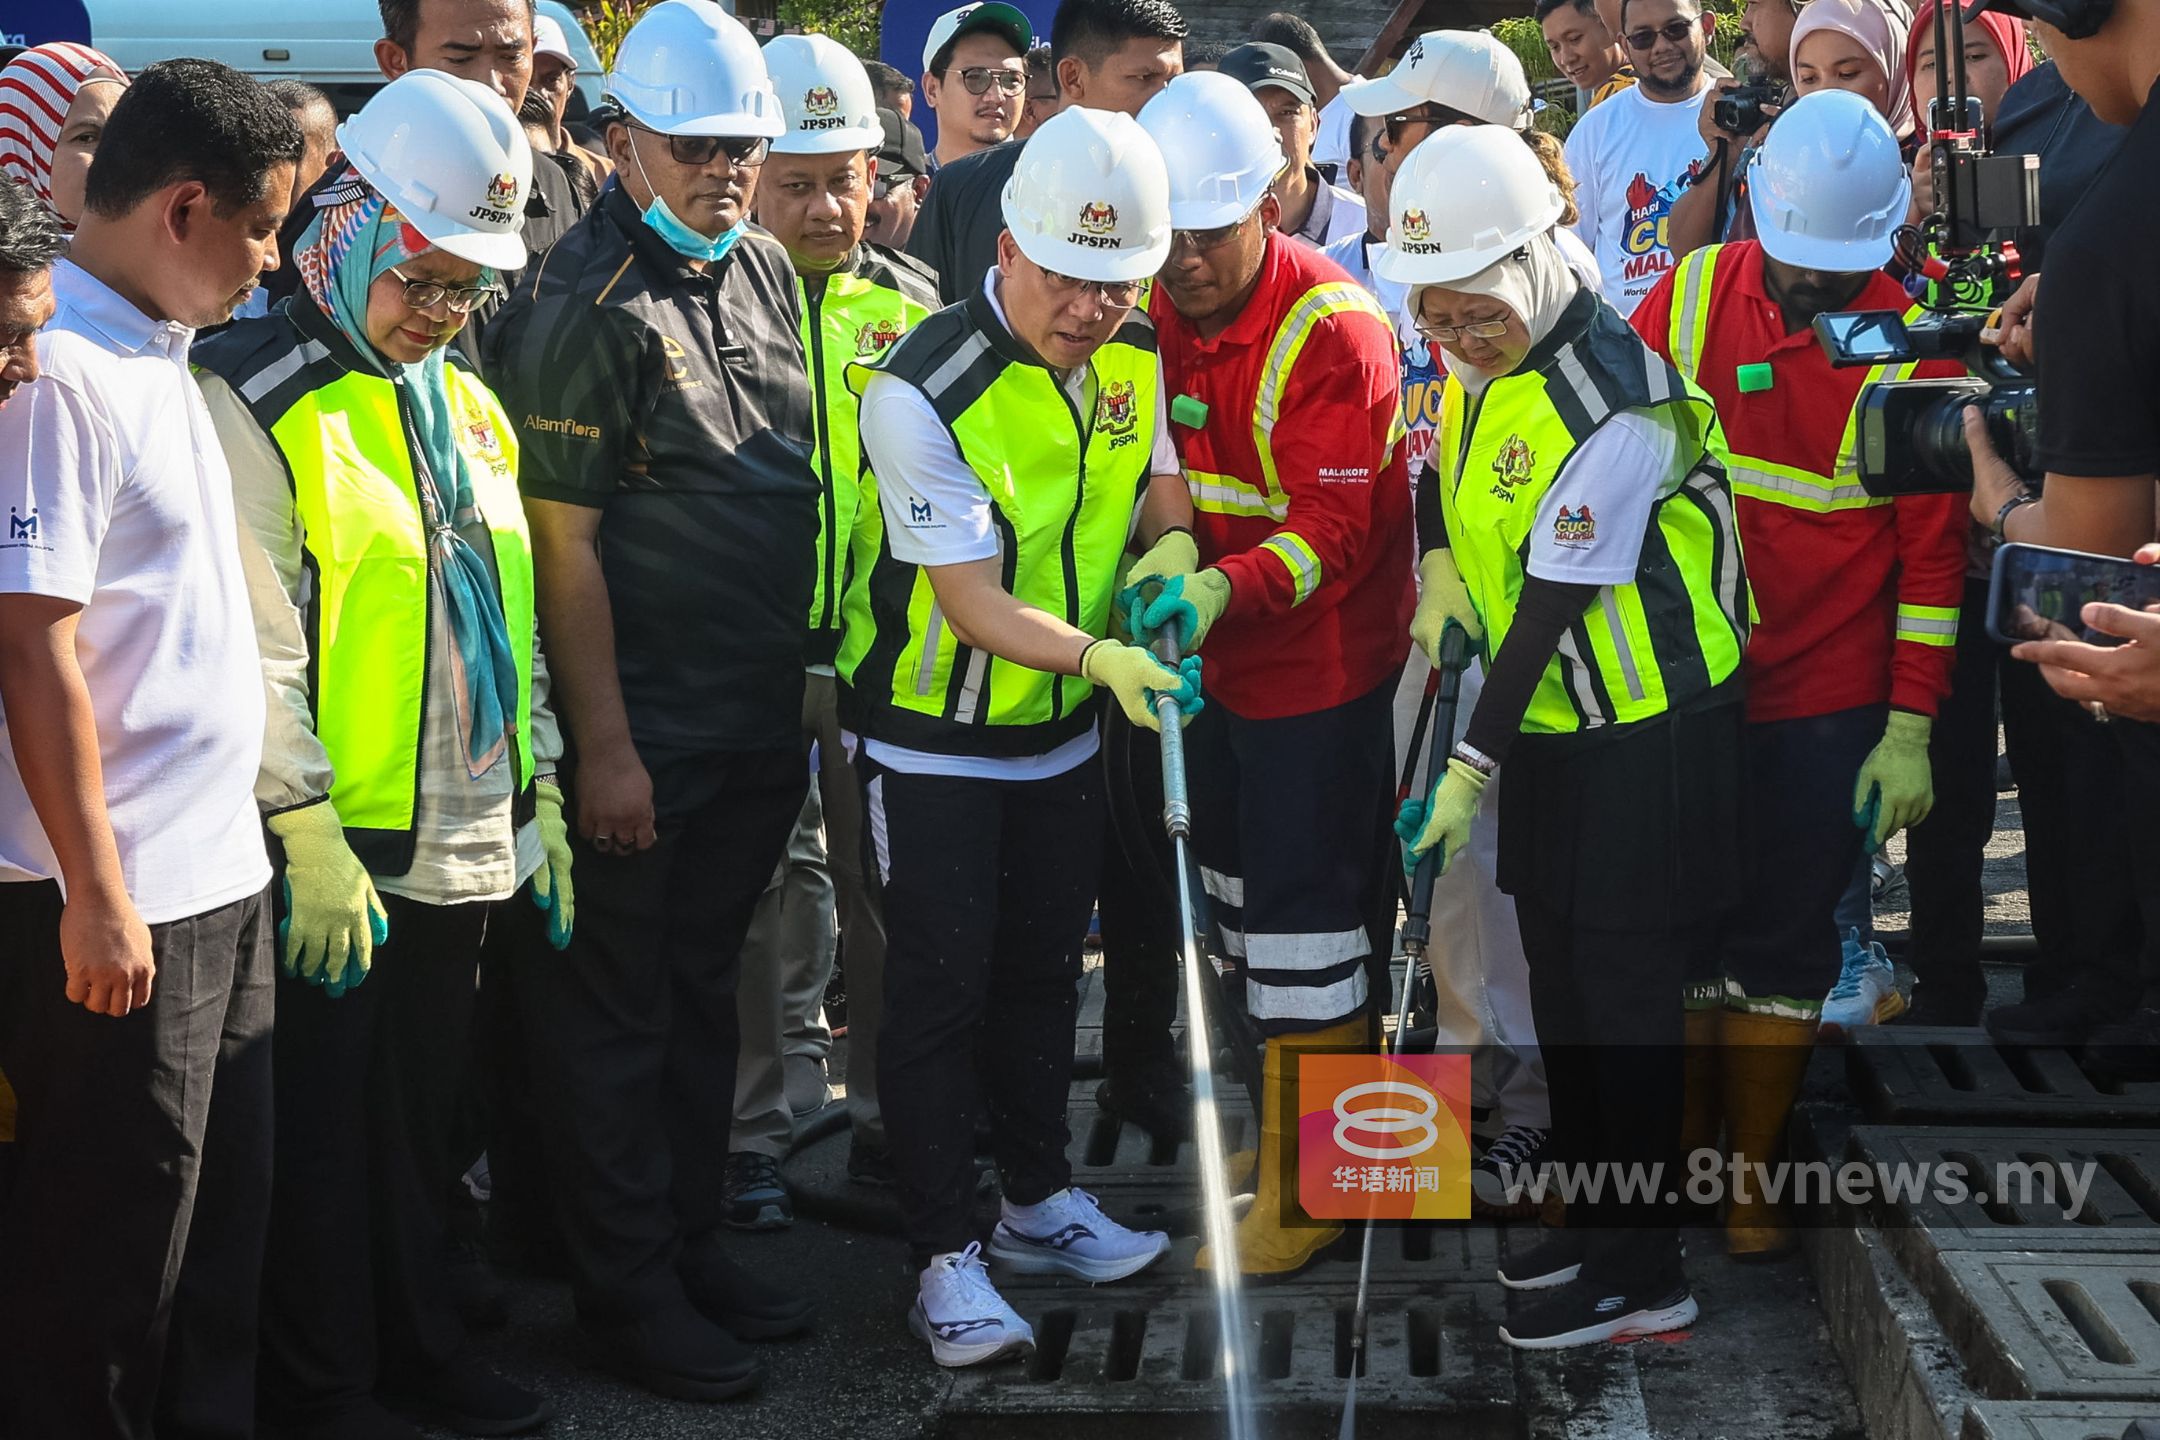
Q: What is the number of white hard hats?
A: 7